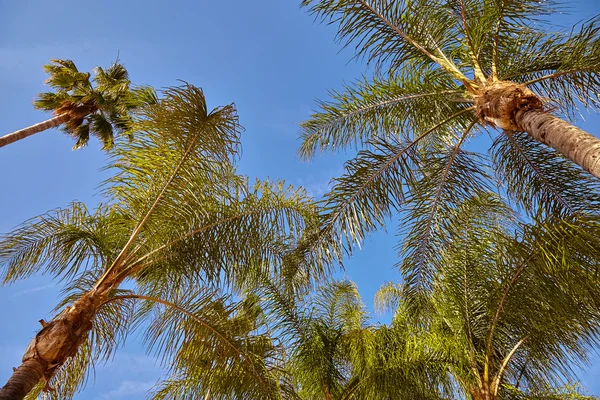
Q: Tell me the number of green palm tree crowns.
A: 5